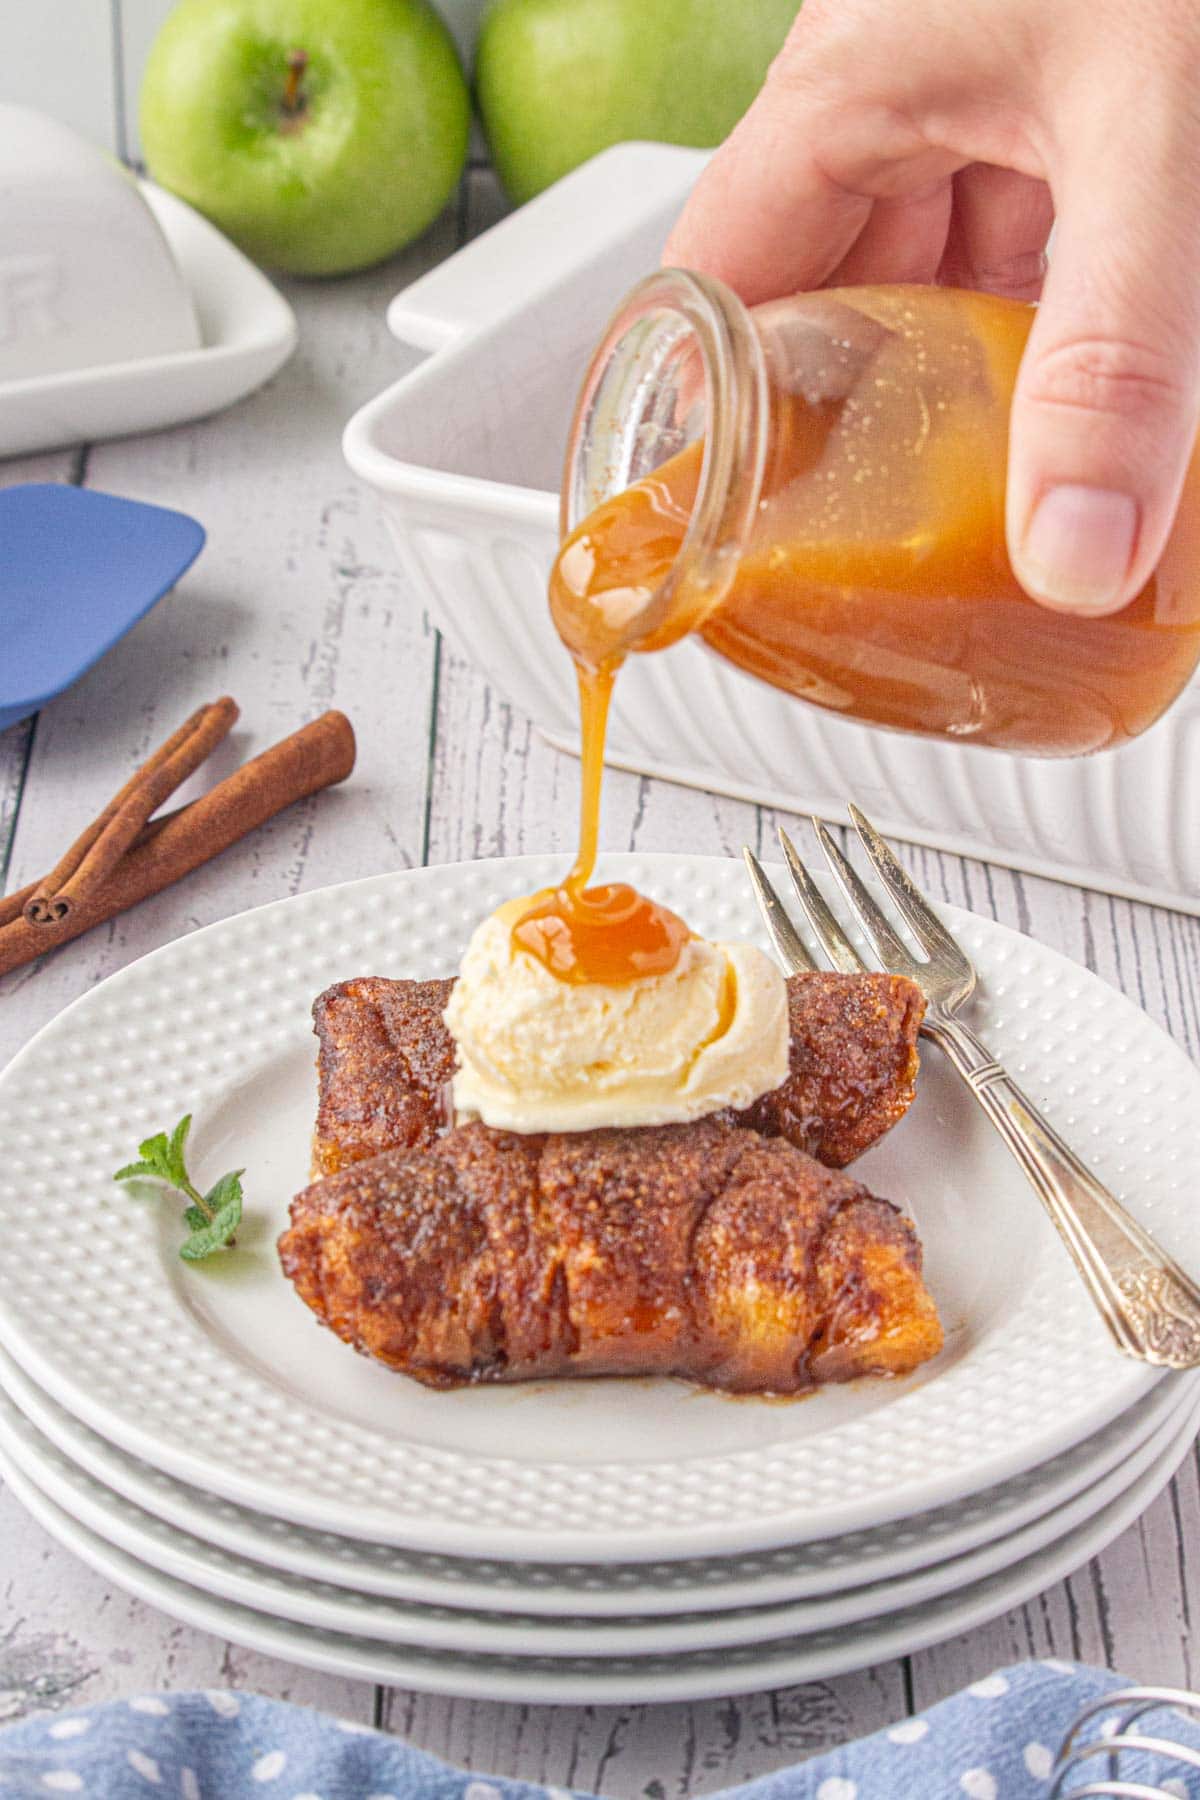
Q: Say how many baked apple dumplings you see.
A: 2